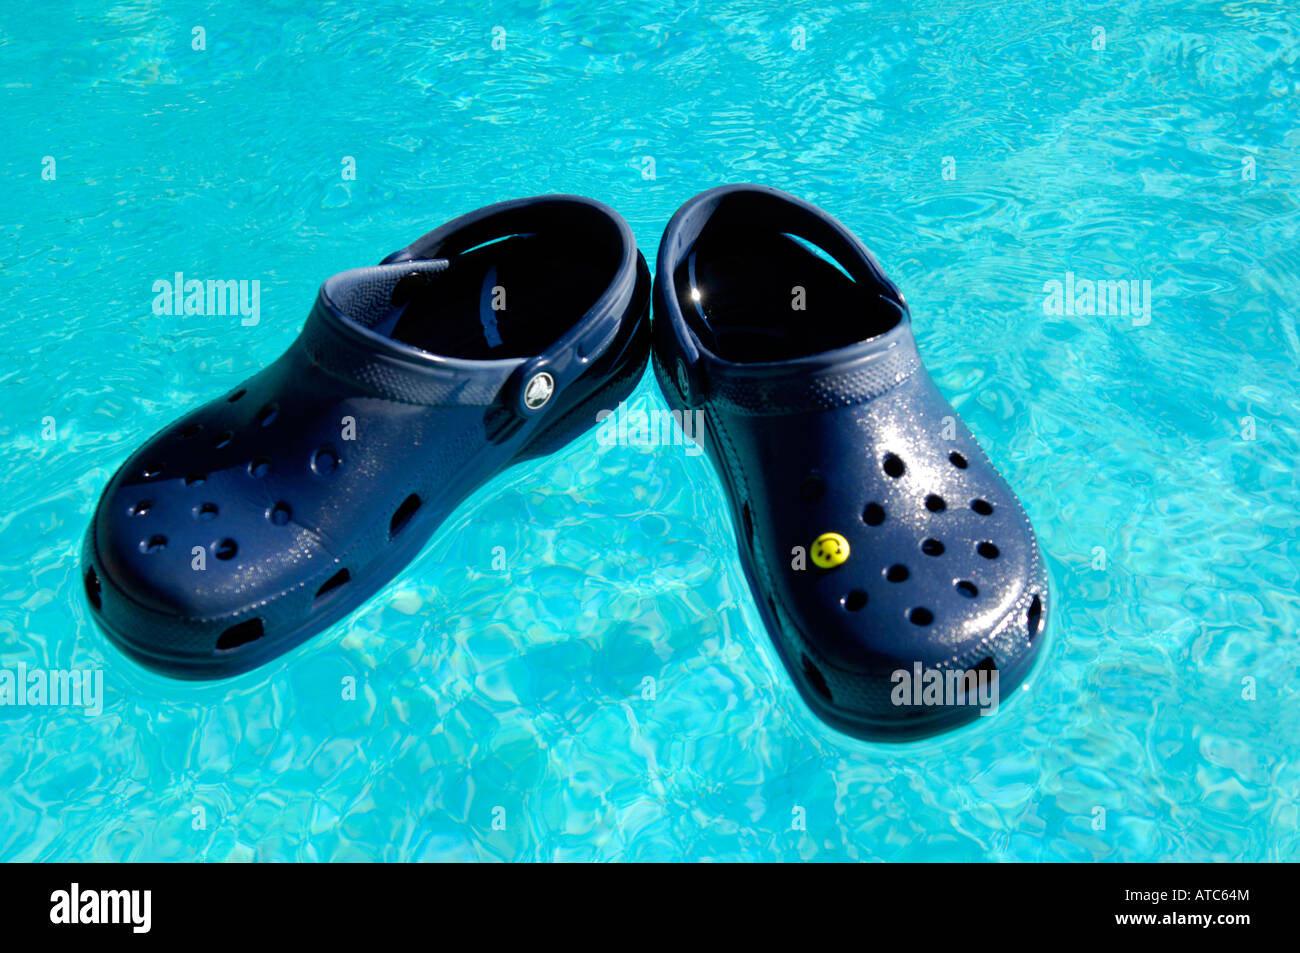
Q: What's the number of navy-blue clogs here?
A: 2